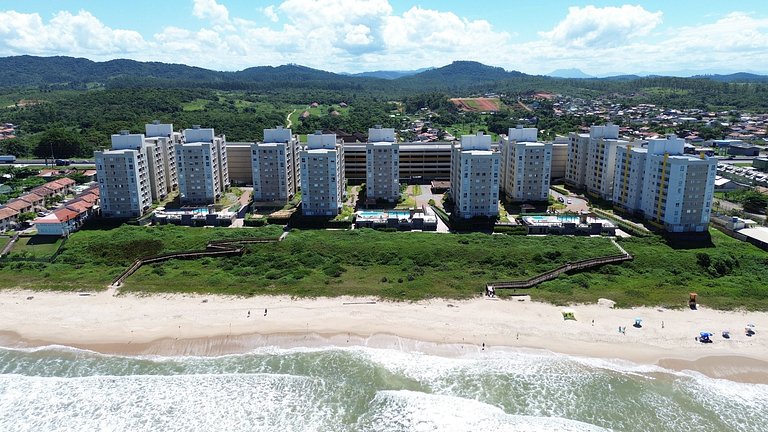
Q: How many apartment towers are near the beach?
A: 10